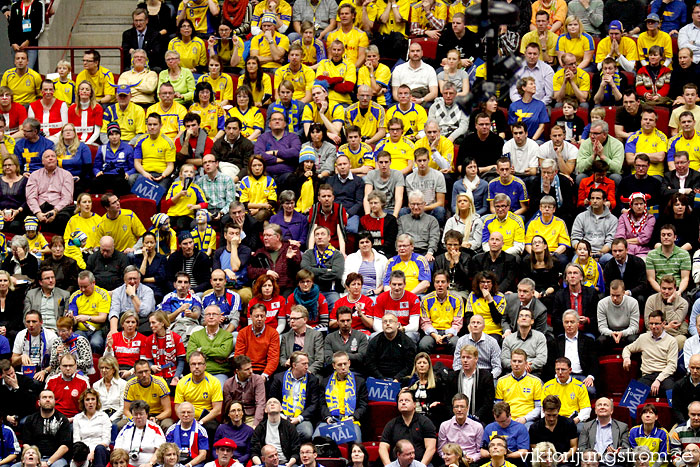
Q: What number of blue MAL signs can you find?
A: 4